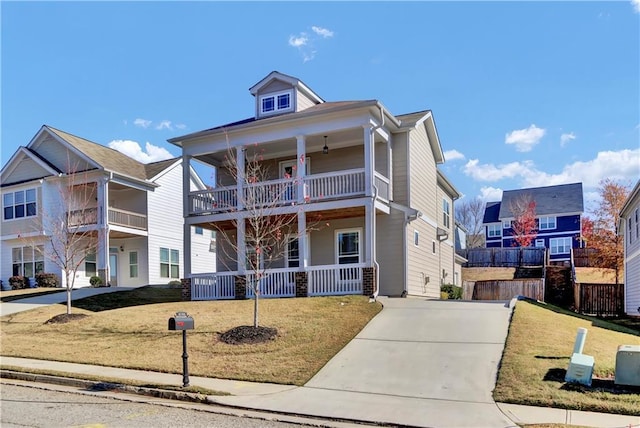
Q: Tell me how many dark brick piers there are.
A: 4